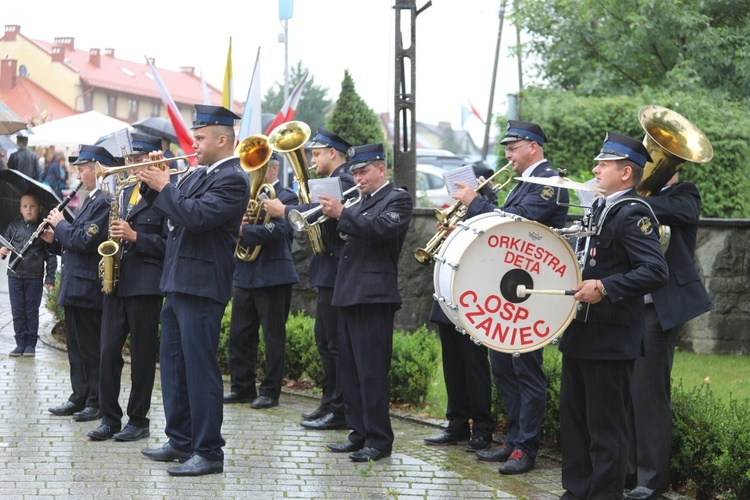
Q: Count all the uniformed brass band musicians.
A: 10